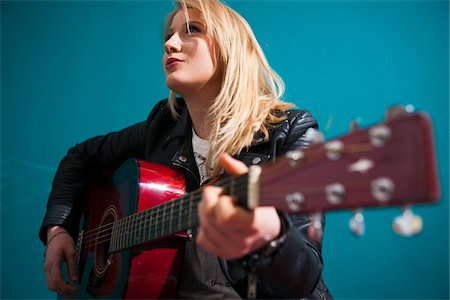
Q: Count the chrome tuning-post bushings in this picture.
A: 6